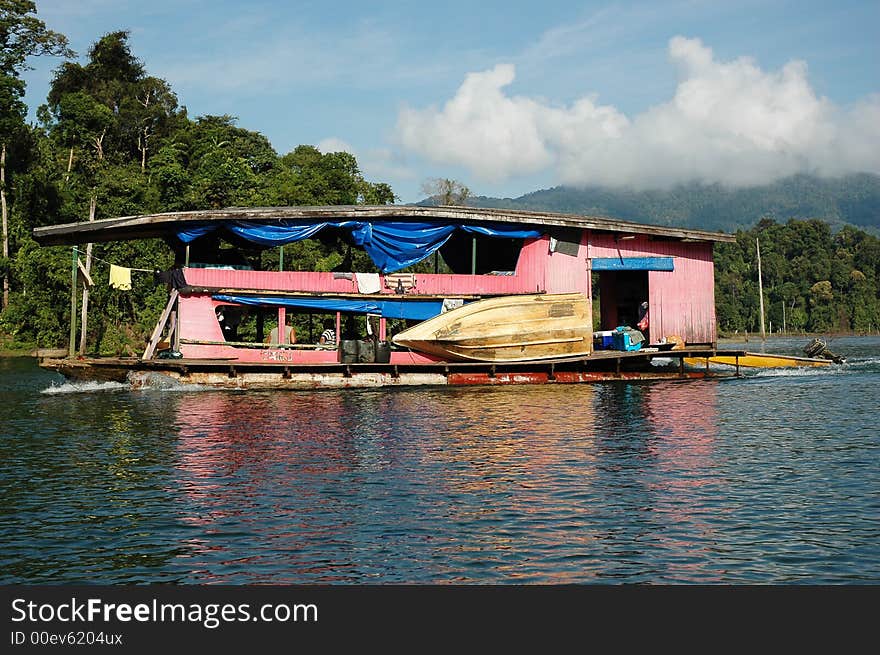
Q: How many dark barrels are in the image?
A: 3